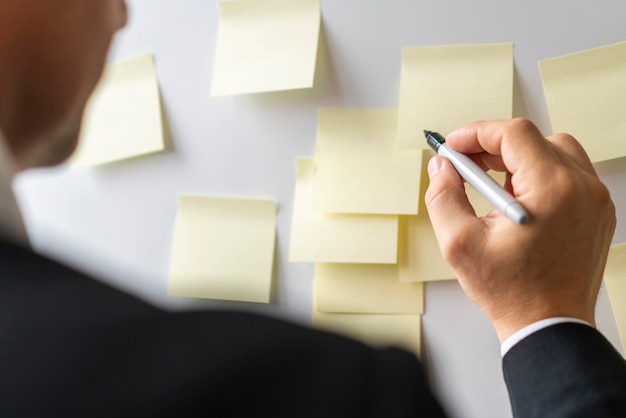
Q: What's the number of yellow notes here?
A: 11